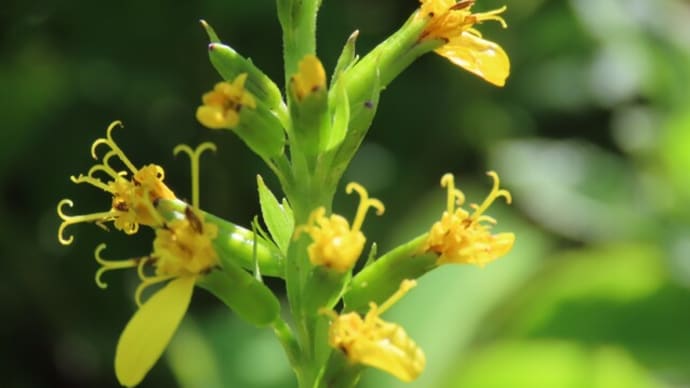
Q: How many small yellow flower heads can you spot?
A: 8